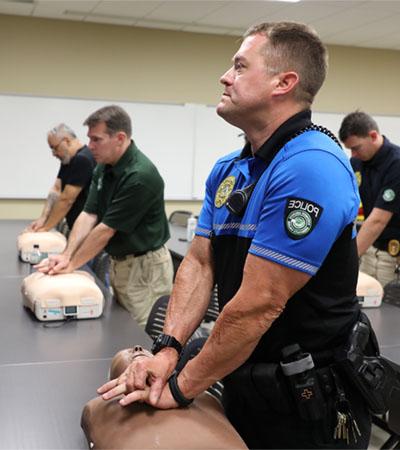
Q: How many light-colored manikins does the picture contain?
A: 3